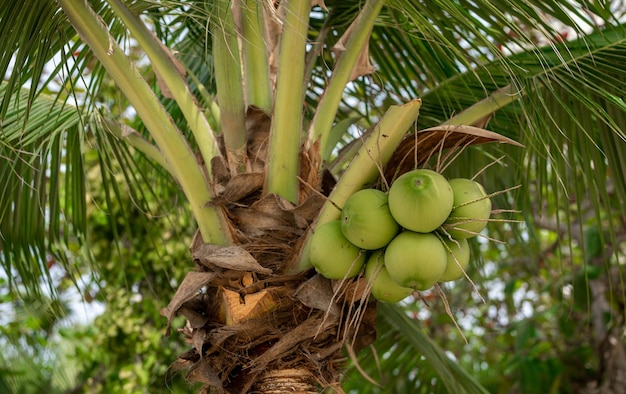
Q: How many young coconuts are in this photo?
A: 7